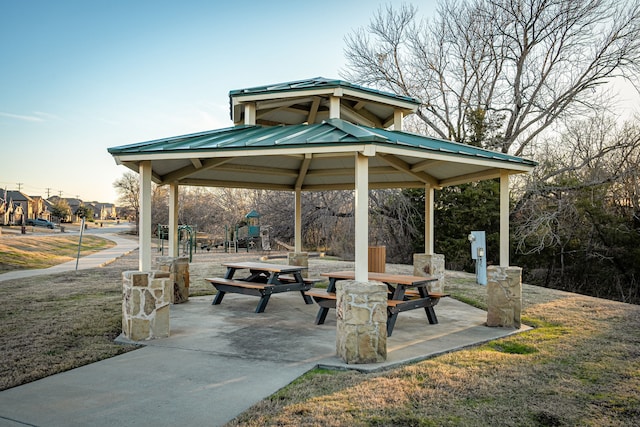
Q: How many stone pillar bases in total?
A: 6